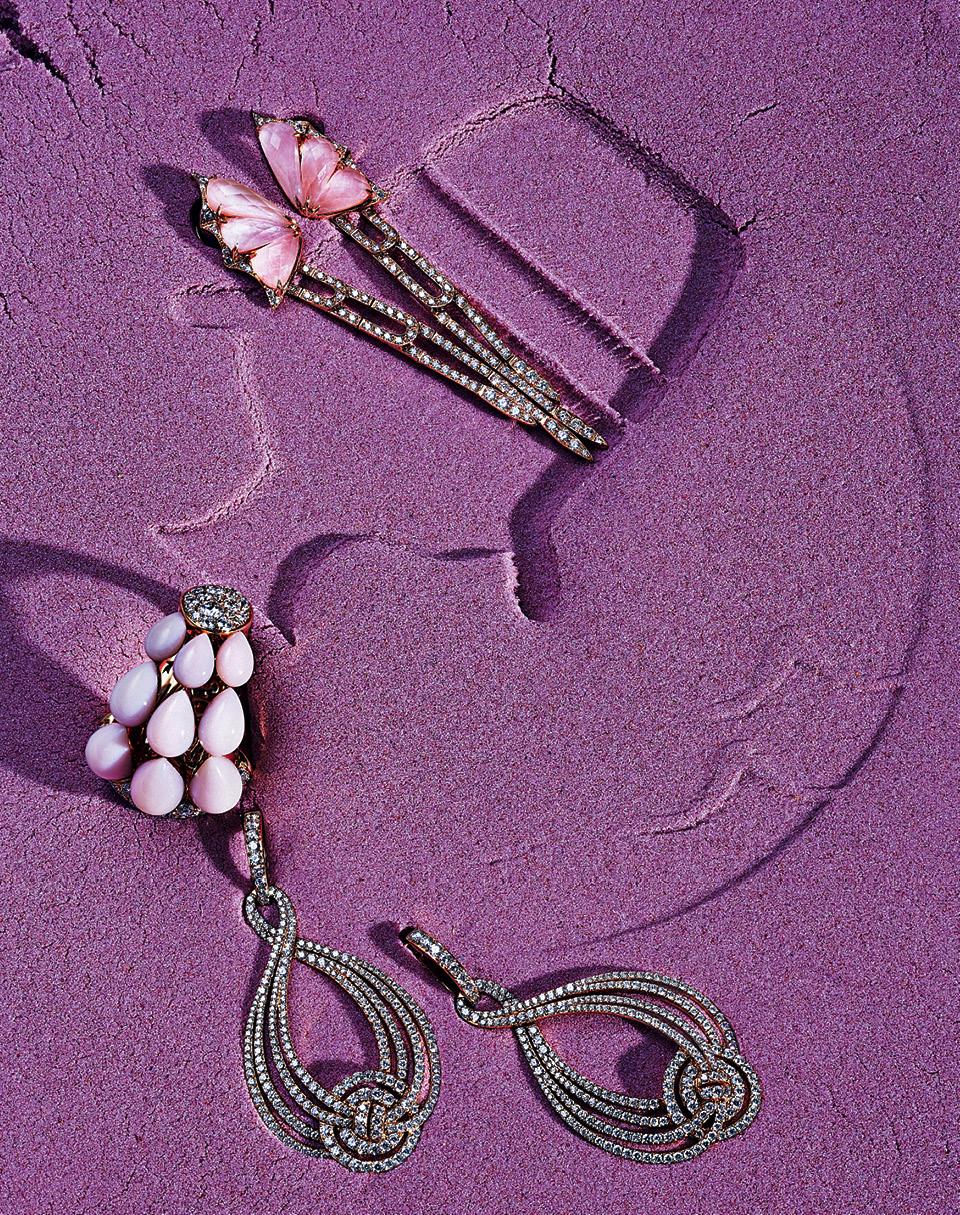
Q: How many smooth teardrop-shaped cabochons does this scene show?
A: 9